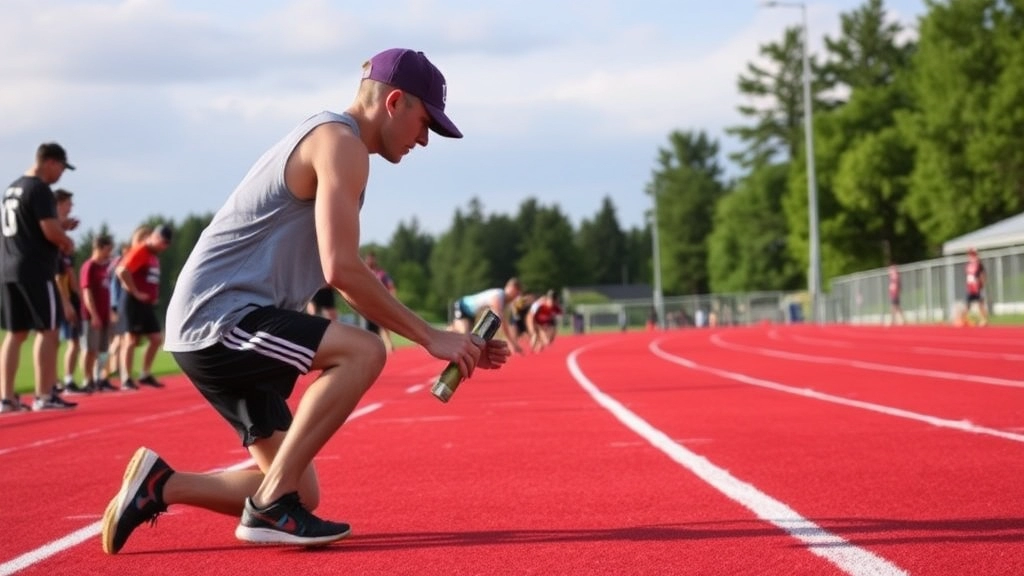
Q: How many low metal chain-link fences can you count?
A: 1